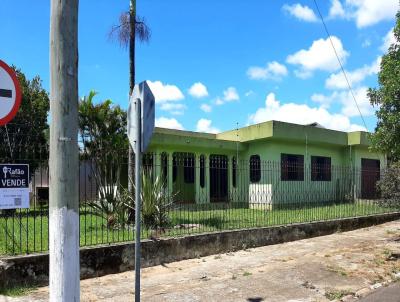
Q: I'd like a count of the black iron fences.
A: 1